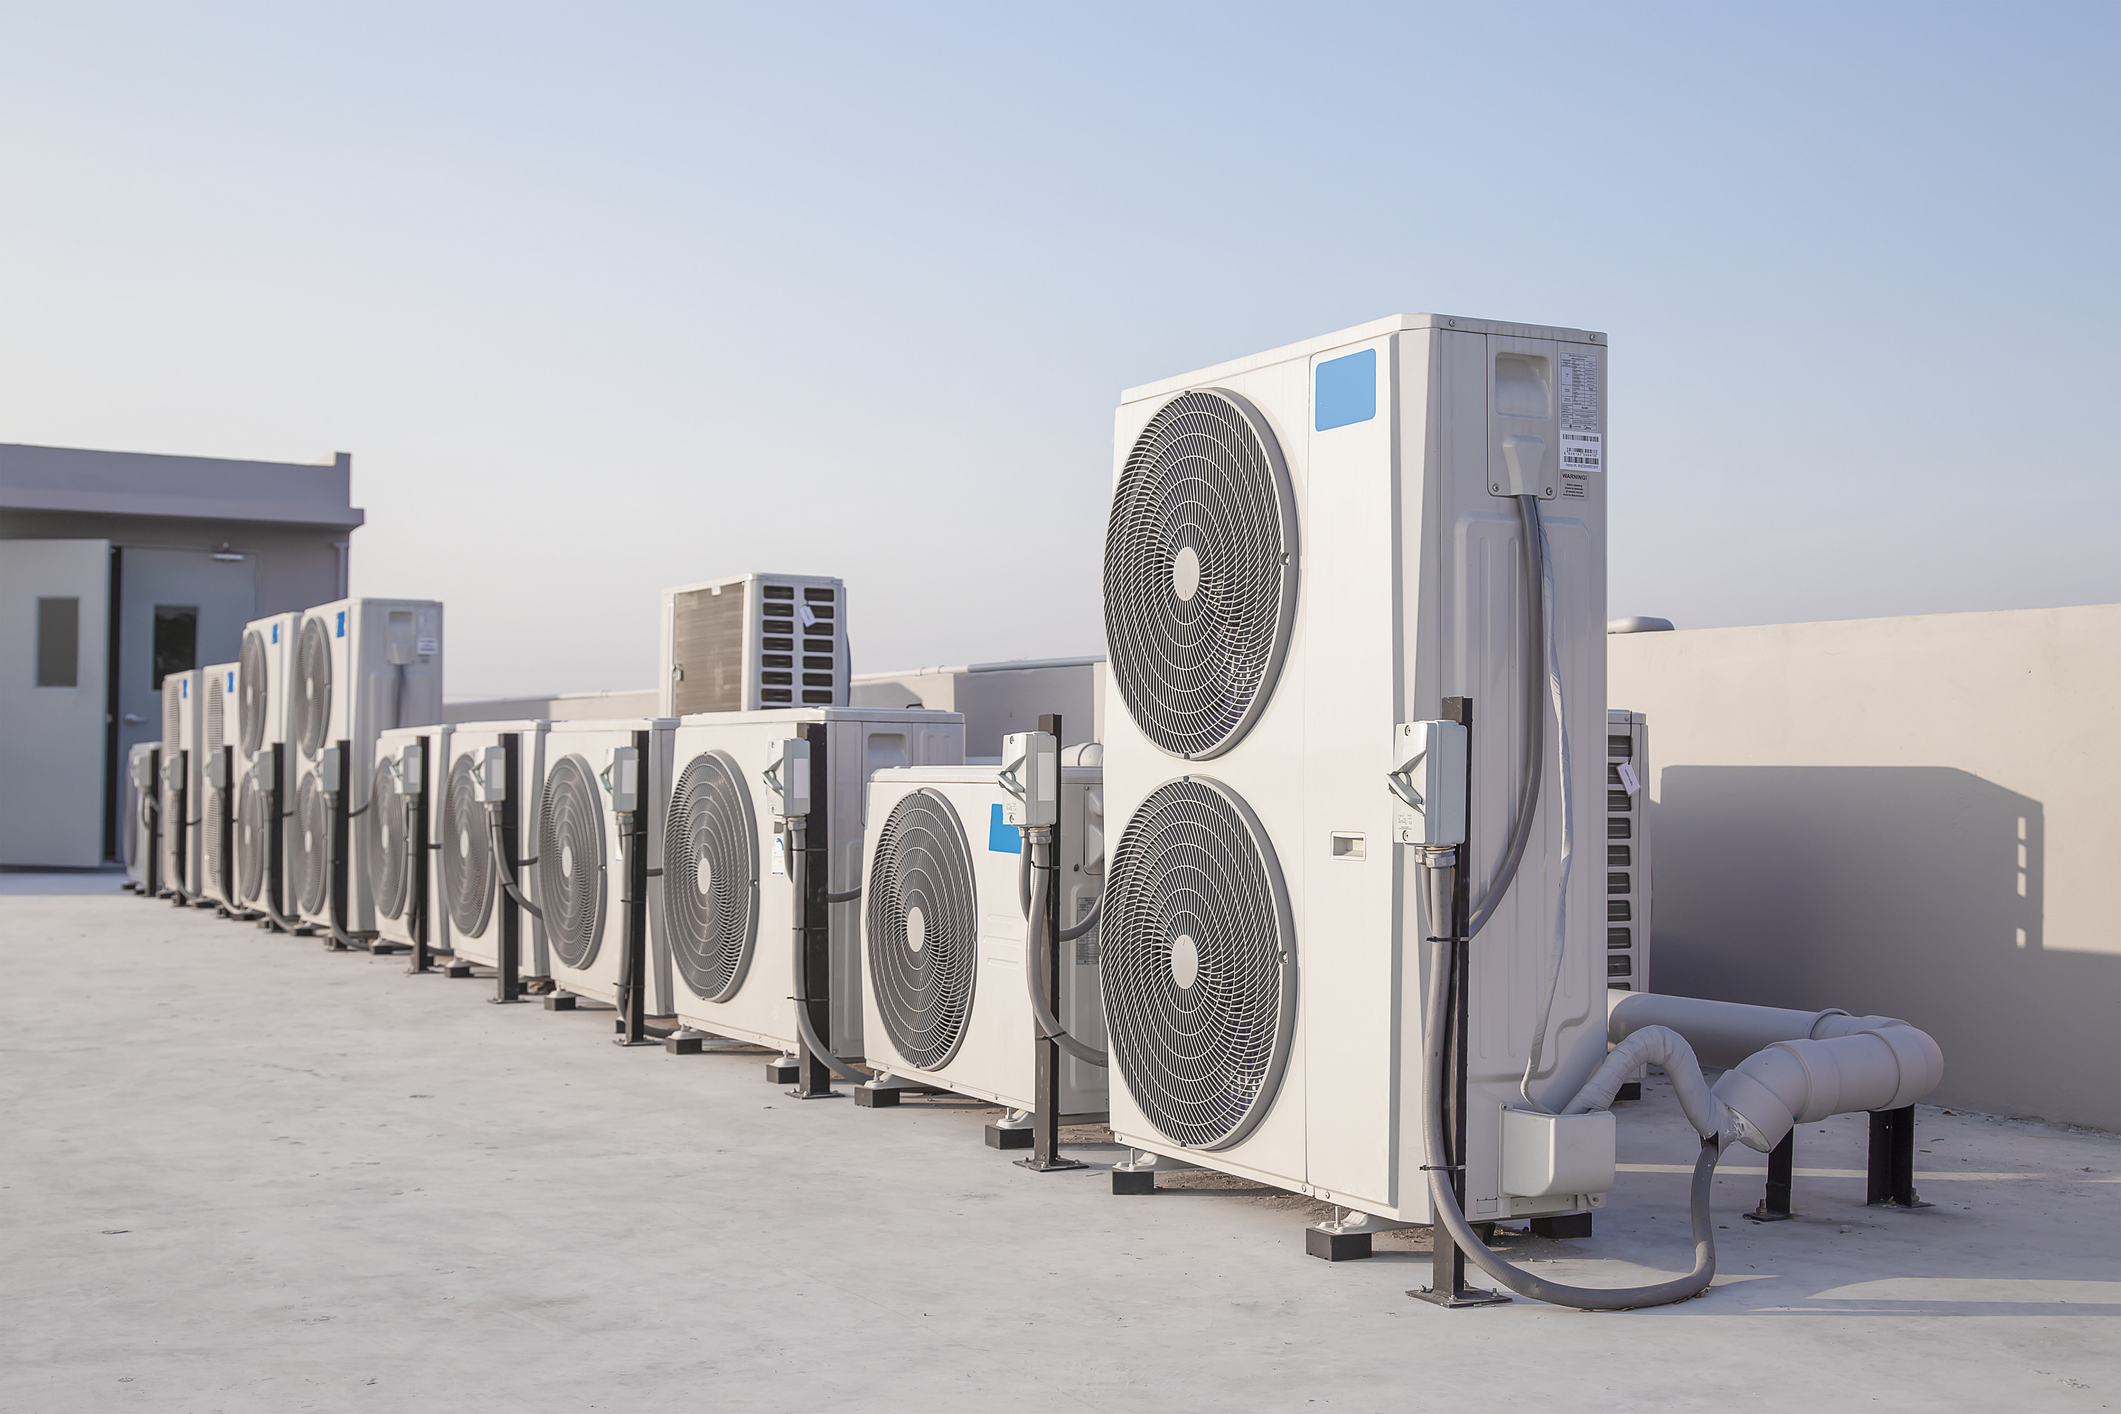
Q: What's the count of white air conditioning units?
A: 13